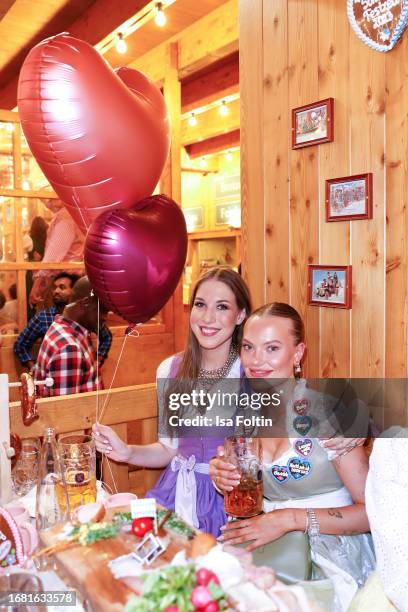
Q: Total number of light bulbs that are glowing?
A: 6